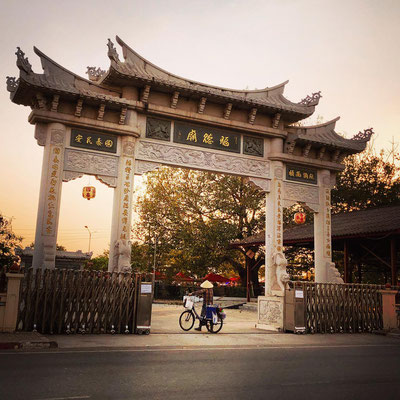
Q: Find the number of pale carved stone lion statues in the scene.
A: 2